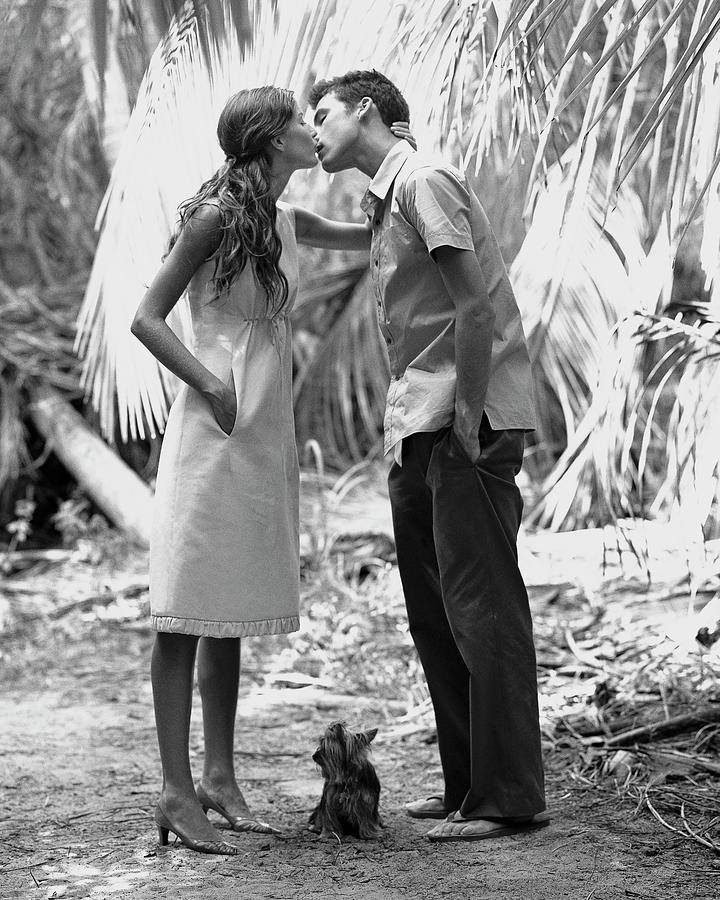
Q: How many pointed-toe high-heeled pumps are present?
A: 2